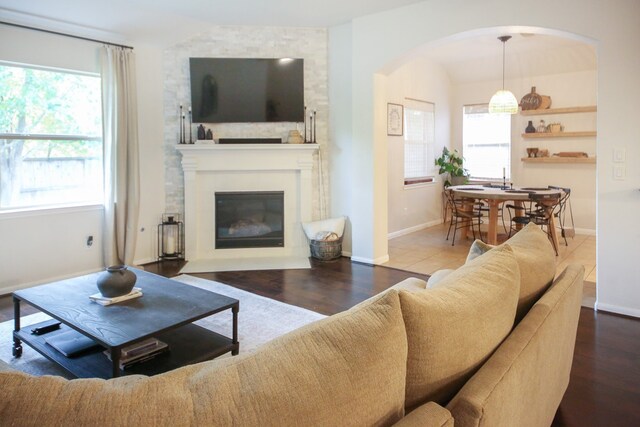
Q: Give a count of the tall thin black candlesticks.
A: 6